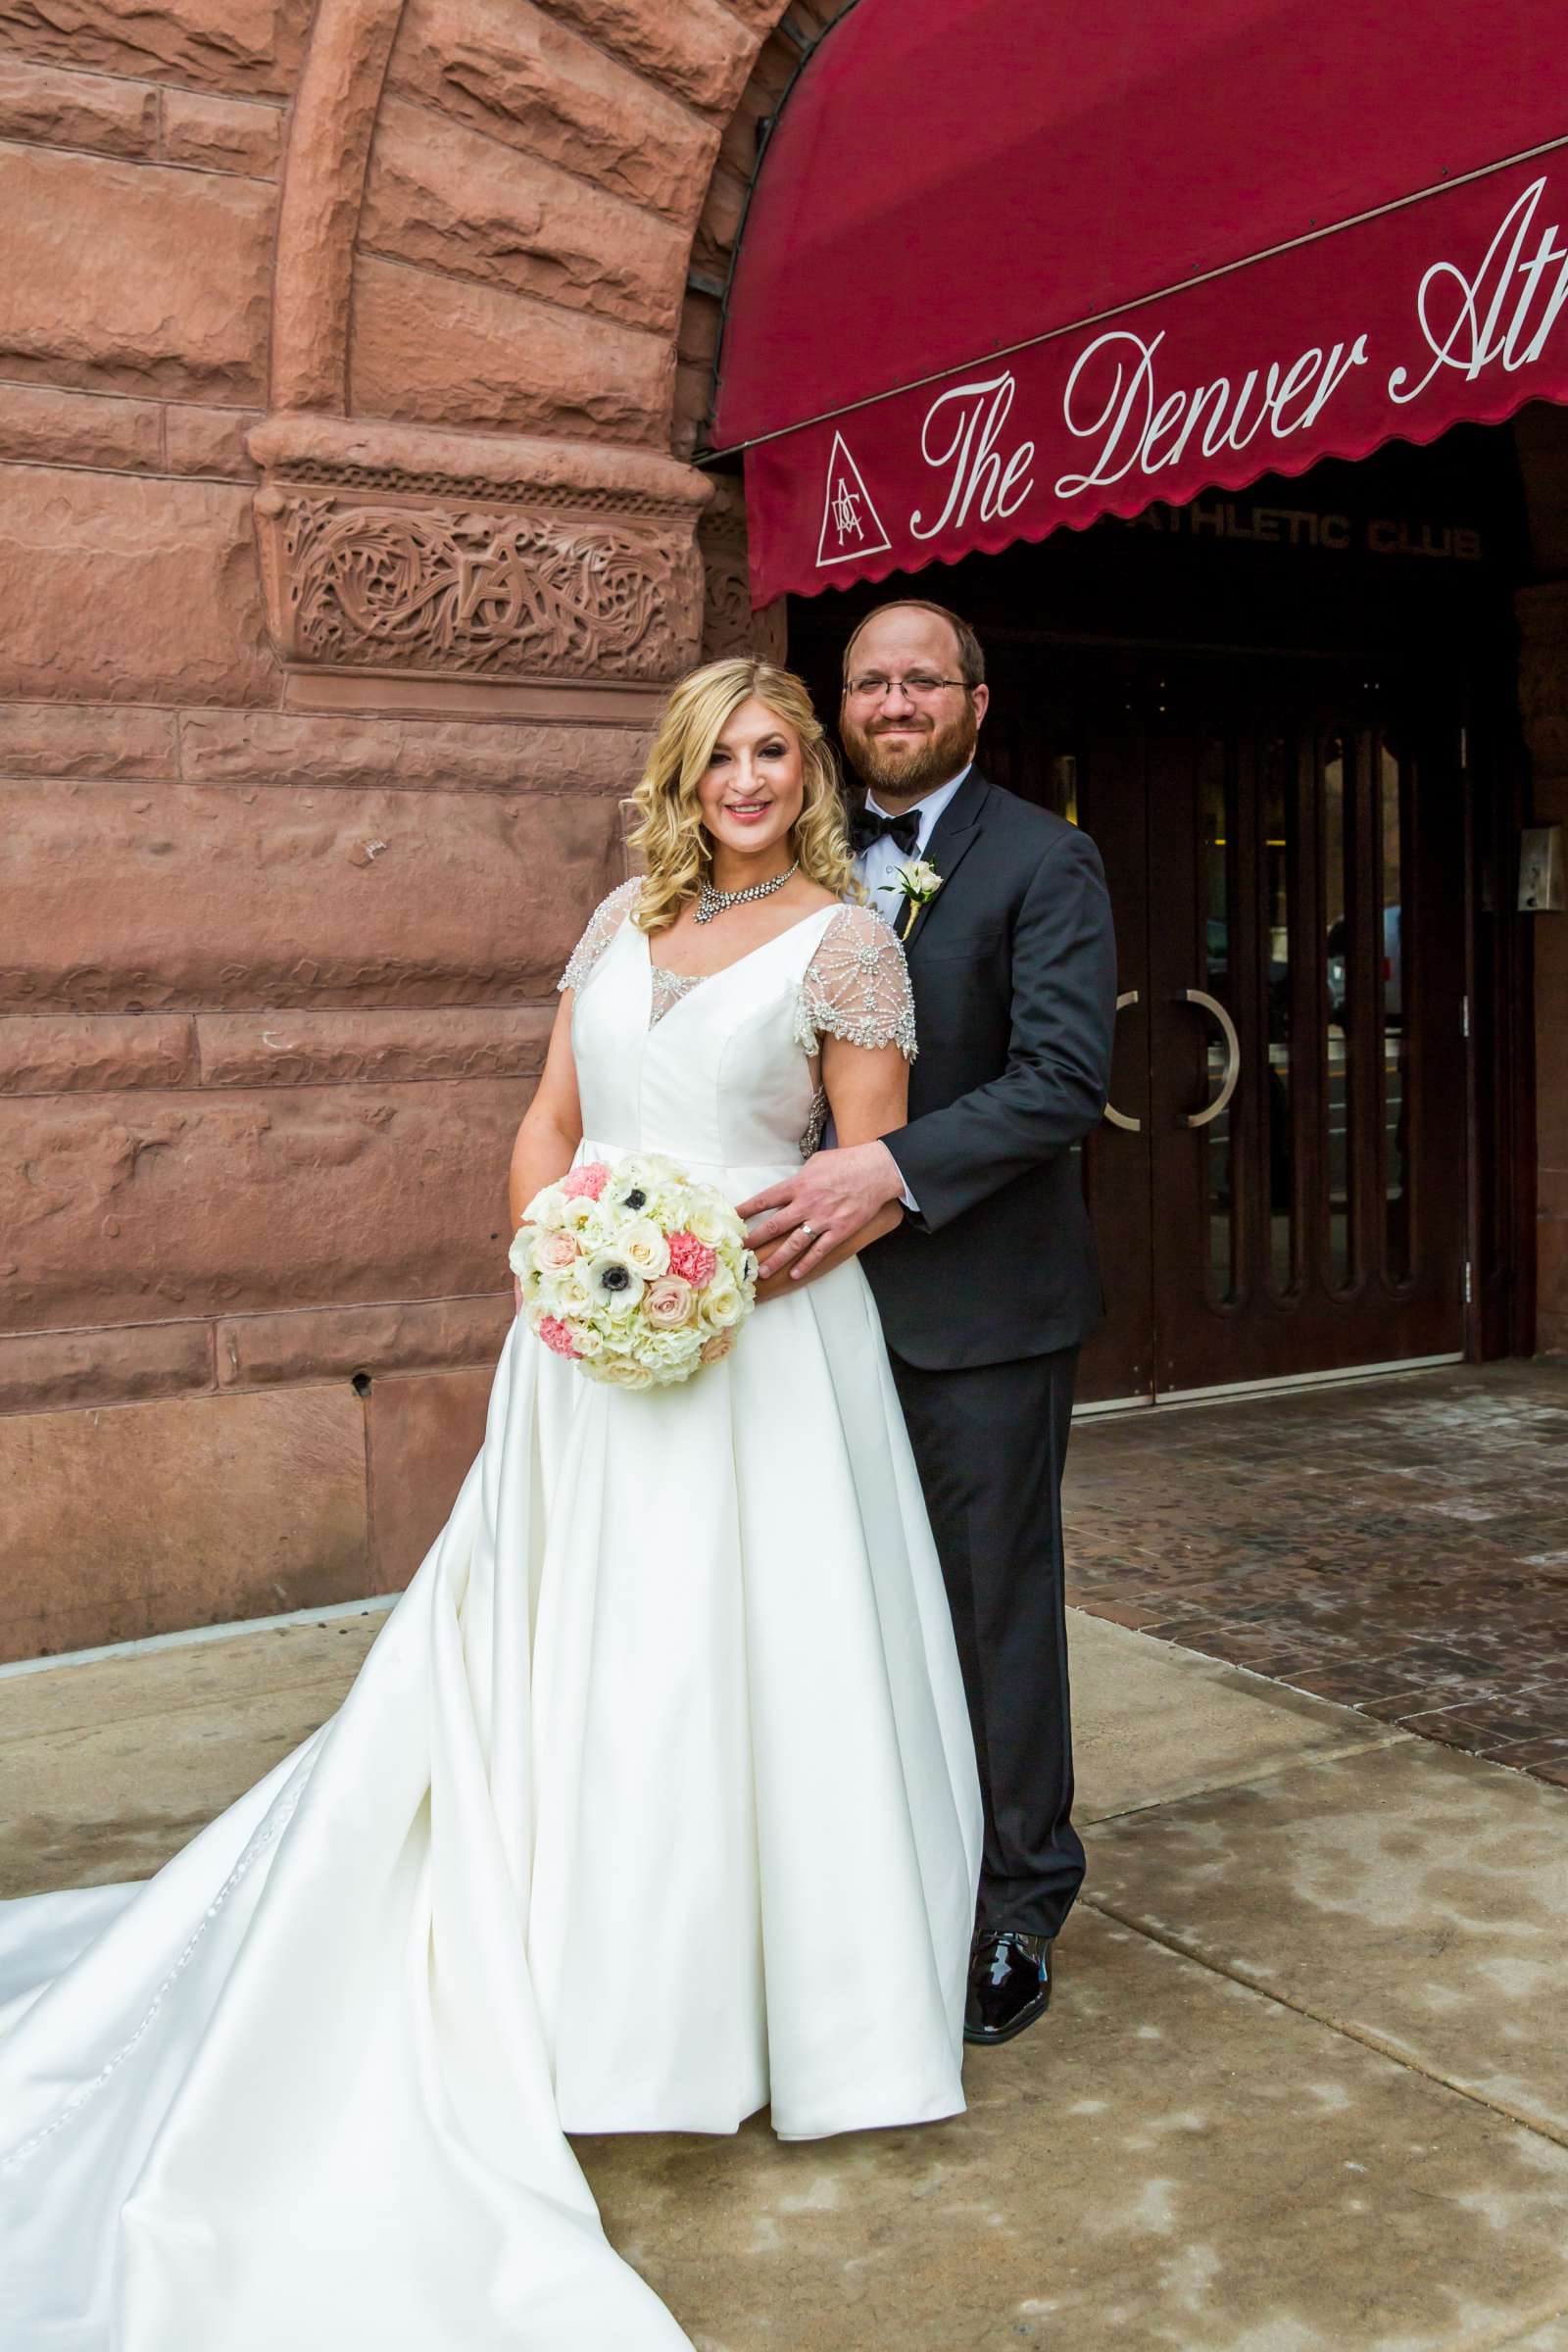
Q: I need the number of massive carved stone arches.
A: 1